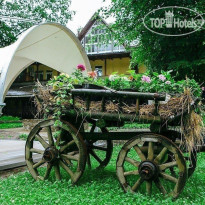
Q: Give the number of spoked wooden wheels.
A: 4